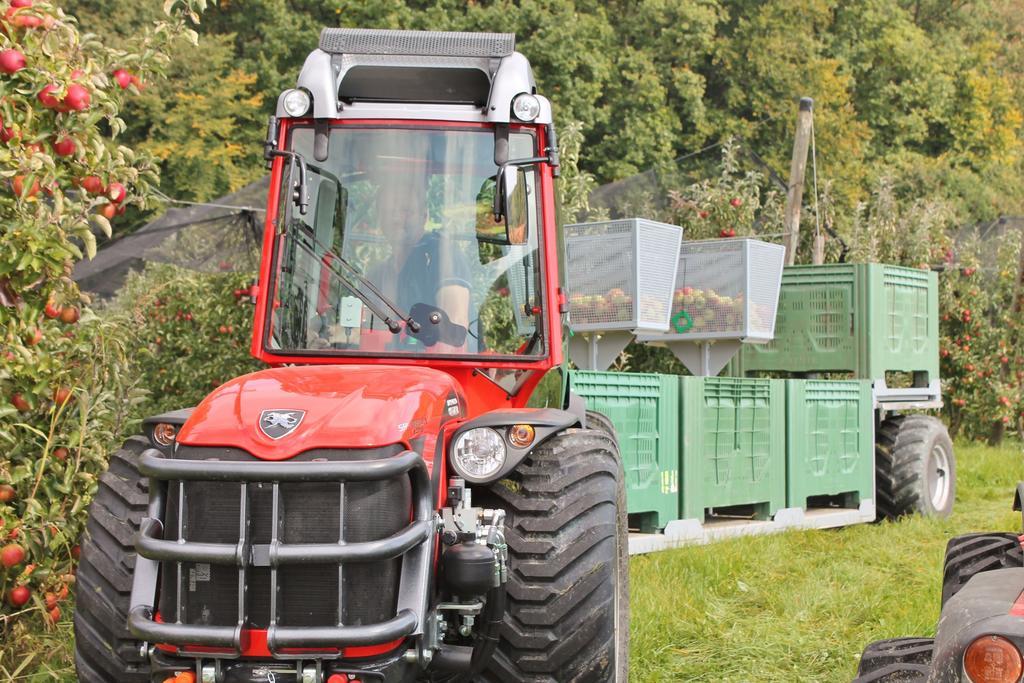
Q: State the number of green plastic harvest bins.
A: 4